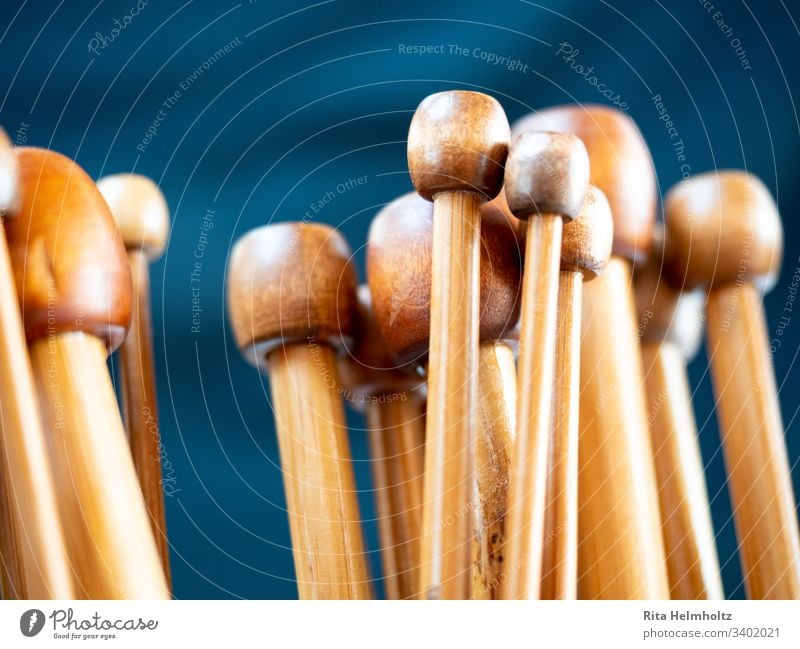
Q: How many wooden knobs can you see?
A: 12